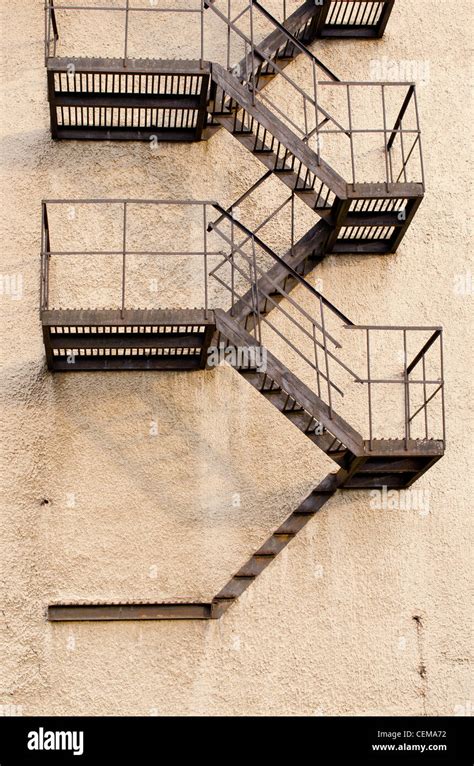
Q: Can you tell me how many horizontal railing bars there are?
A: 7